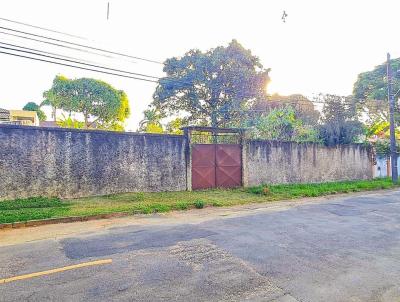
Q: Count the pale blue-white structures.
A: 1